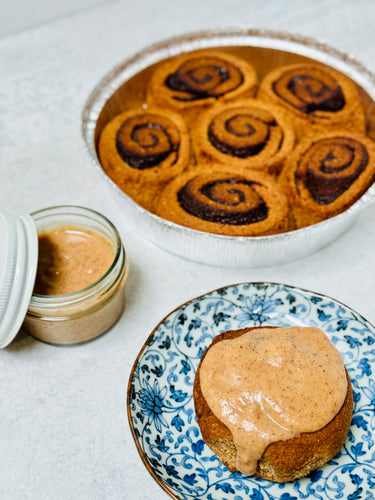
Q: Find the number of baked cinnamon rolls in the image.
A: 7